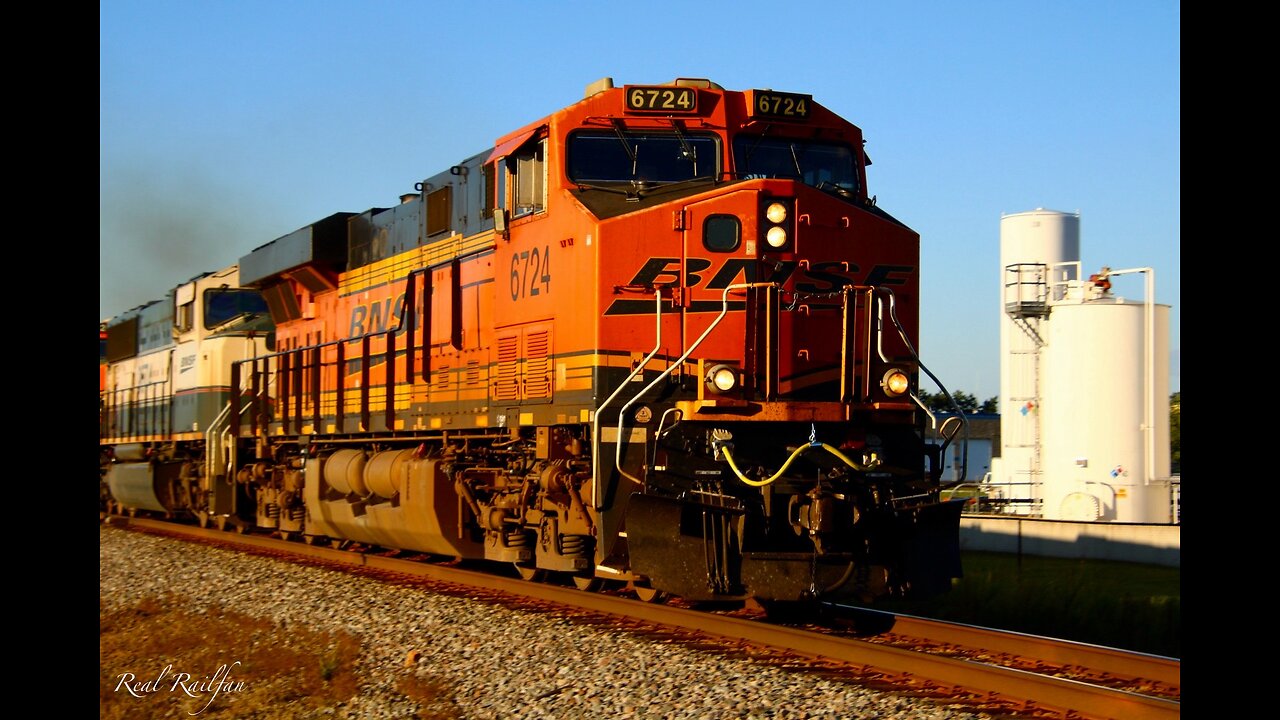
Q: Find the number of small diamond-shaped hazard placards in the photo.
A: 2